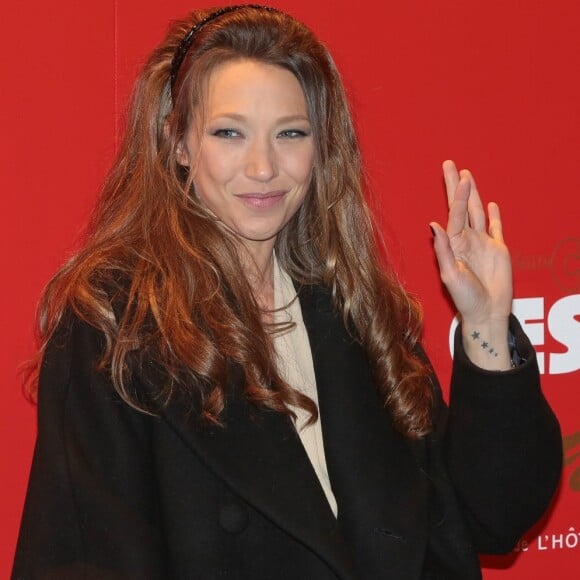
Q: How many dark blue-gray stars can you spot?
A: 4